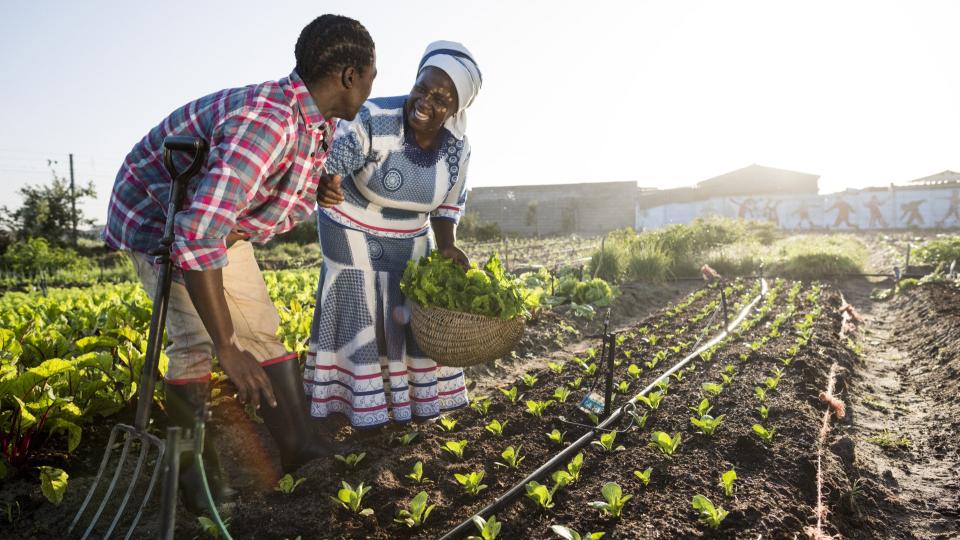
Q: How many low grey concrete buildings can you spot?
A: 1